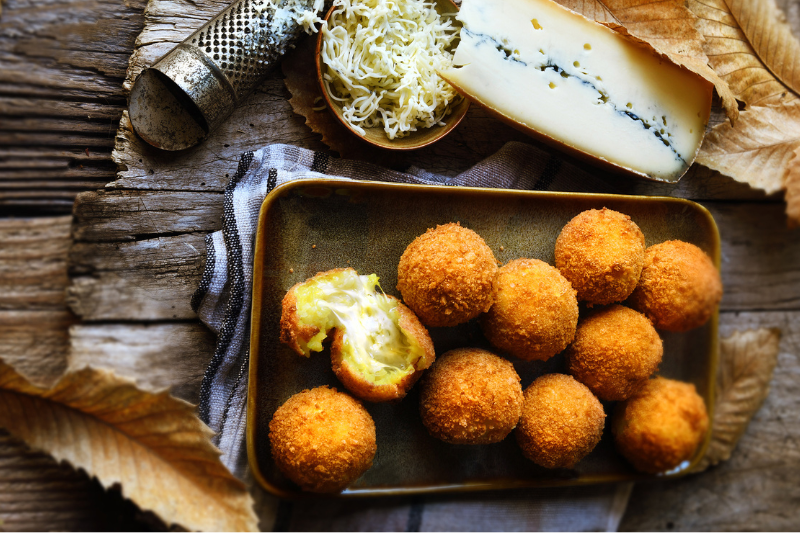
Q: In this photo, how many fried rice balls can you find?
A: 10